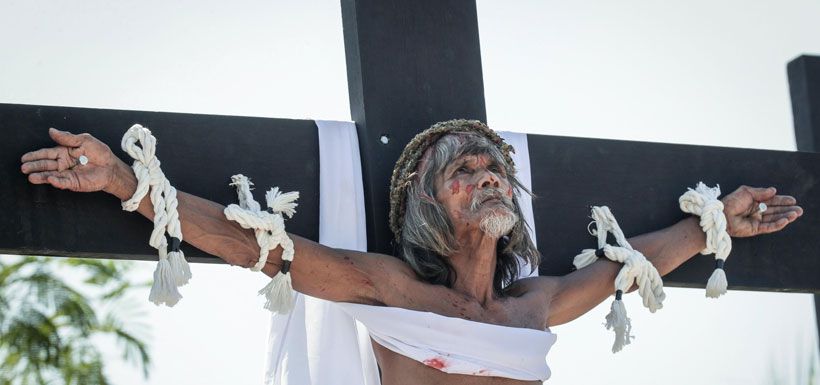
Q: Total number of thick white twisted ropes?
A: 4